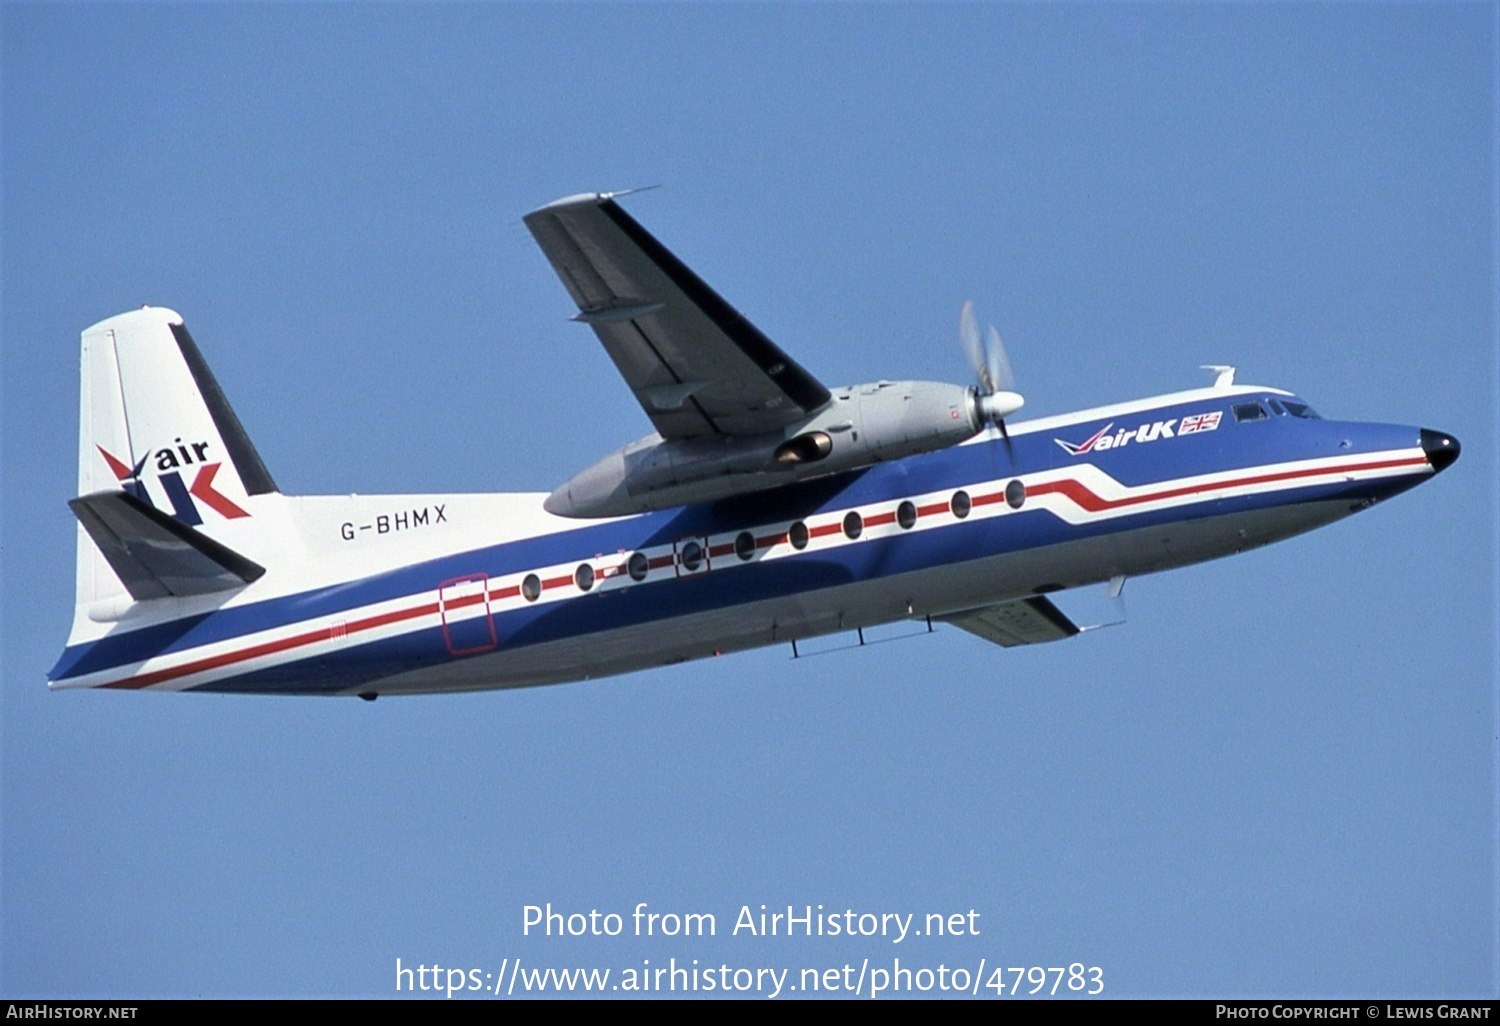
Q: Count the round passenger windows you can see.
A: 10